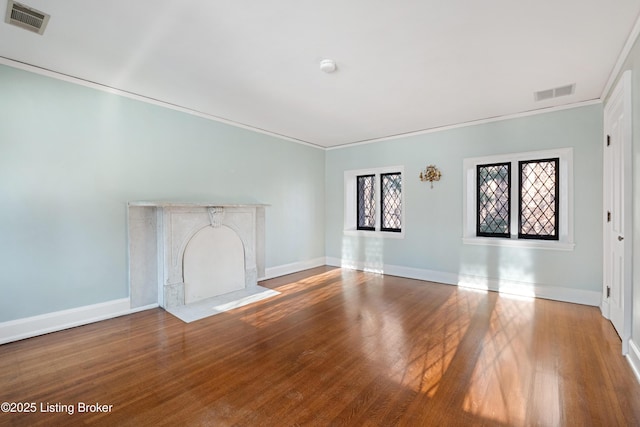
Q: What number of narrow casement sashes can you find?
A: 4